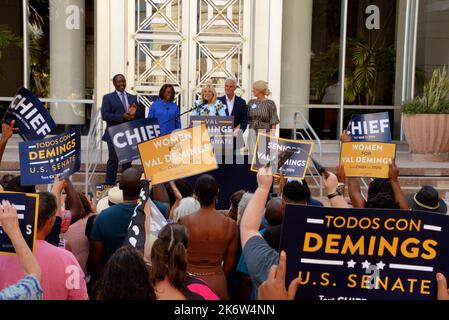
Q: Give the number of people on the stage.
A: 5